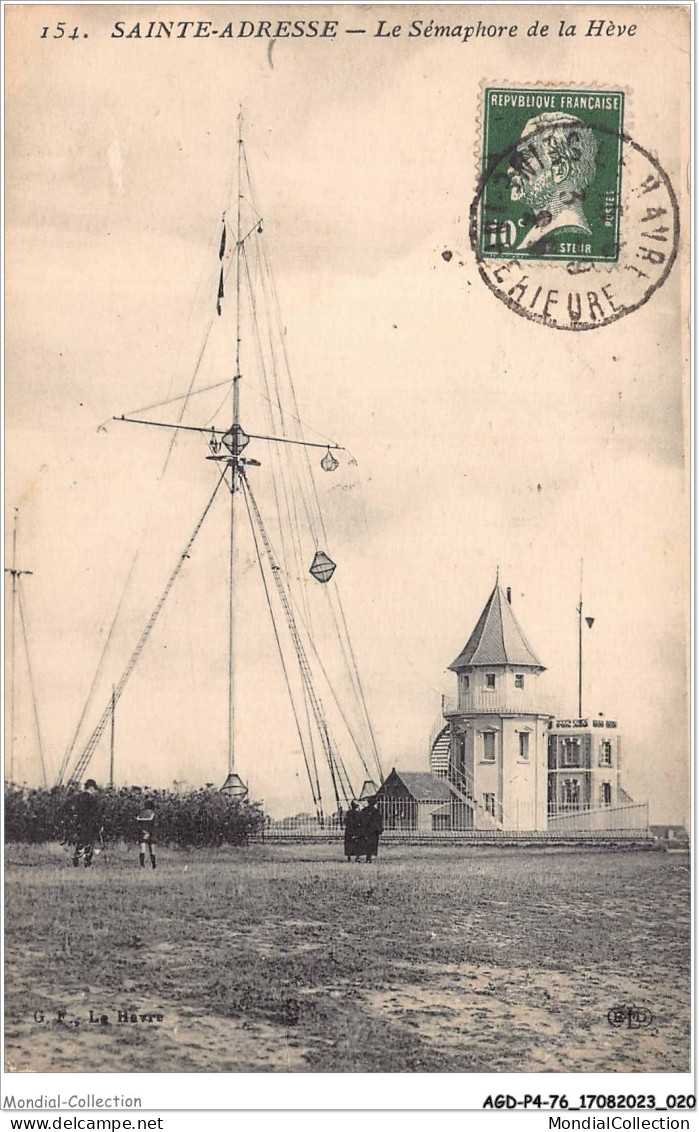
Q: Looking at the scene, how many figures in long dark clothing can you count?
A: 2